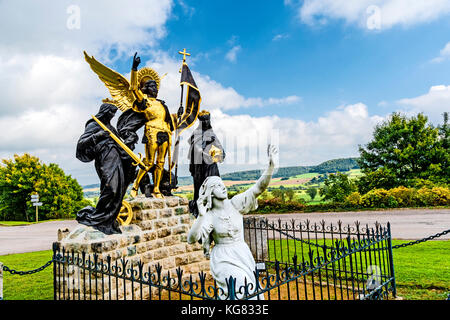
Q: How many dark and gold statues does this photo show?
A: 3